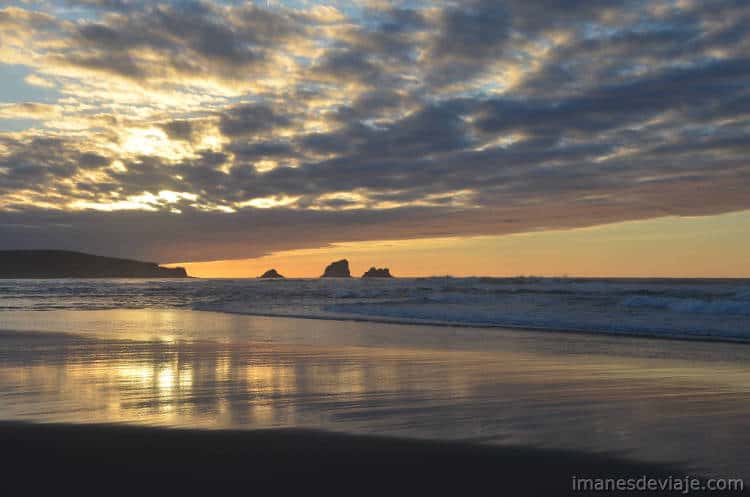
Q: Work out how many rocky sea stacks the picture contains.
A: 3